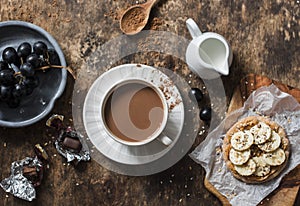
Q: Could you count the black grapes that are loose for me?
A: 2